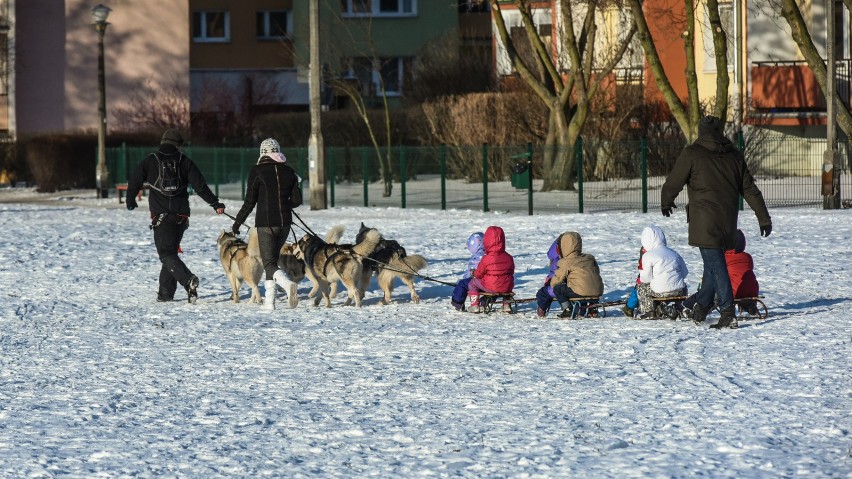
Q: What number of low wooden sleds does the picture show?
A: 4